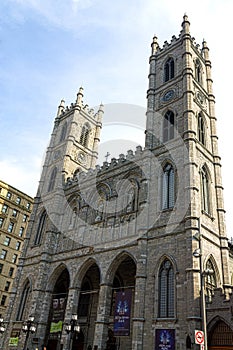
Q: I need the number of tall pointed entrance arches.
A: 3